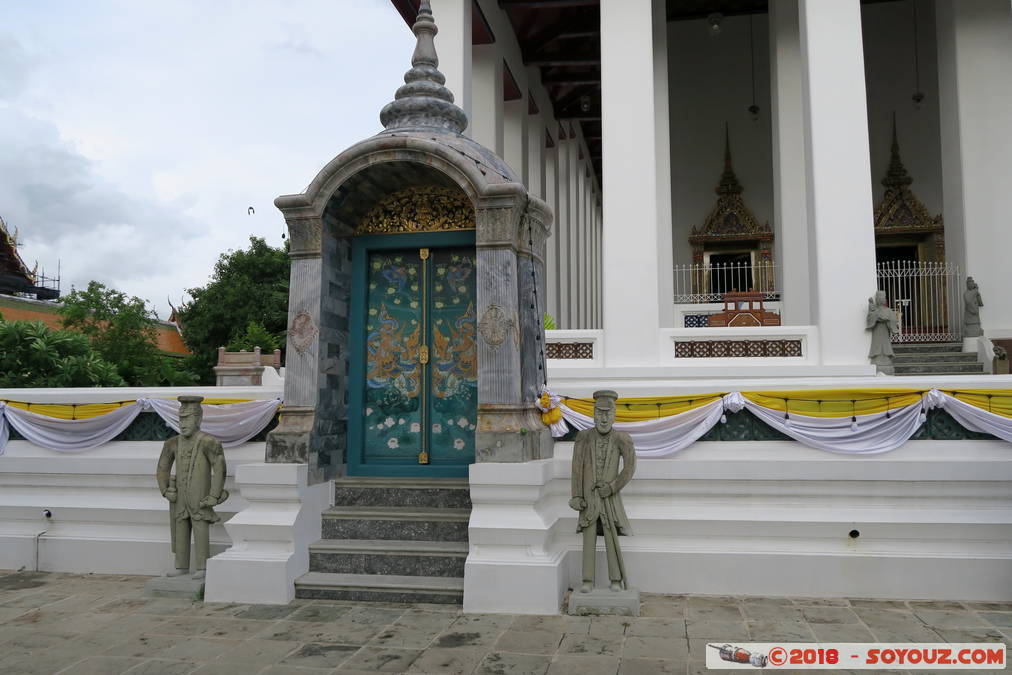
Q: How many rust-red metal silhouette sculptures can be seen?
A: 0